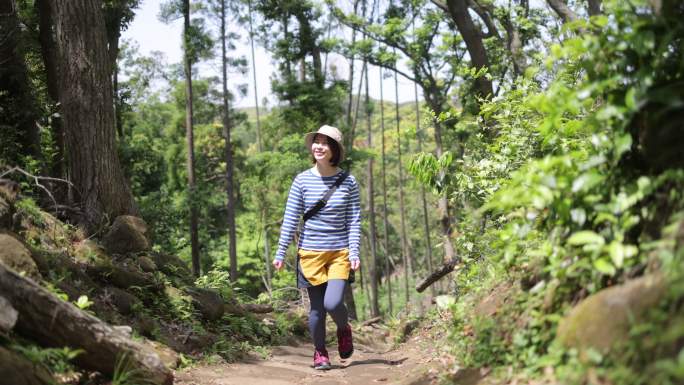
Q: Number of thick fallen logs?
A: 1